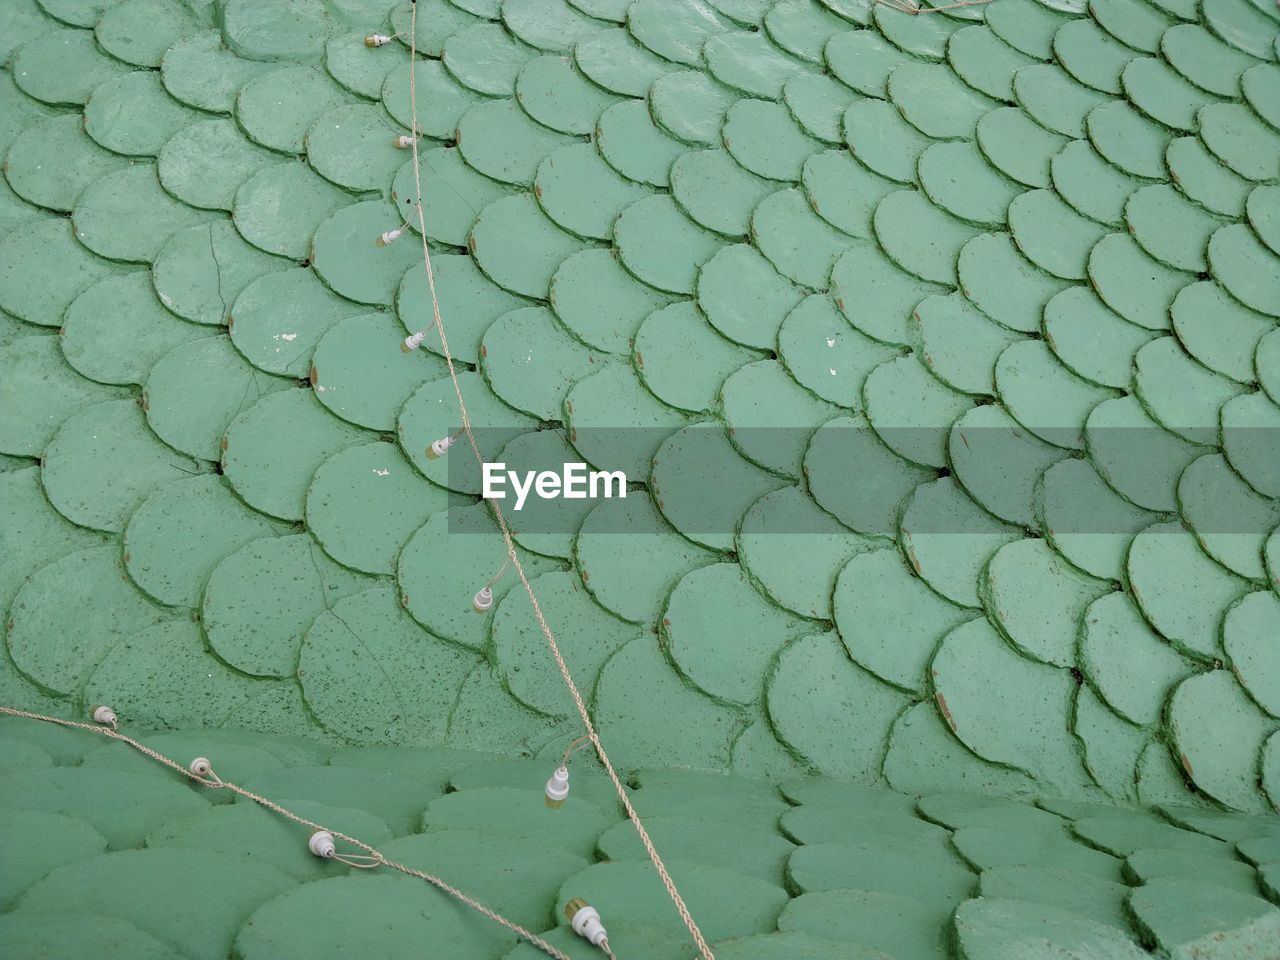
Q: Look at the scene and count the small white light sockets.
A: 11